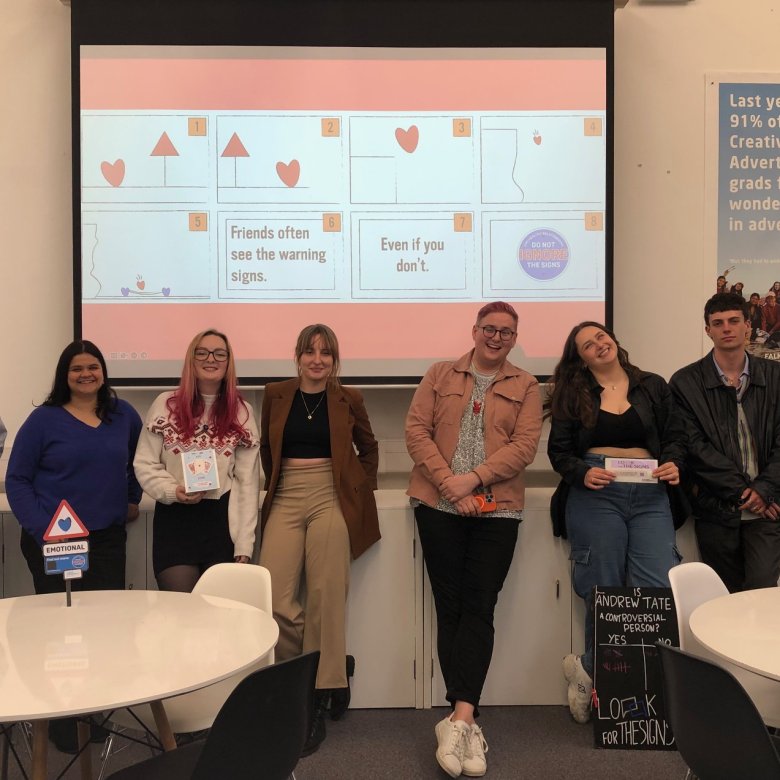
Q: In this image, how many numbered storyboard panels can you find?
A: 8